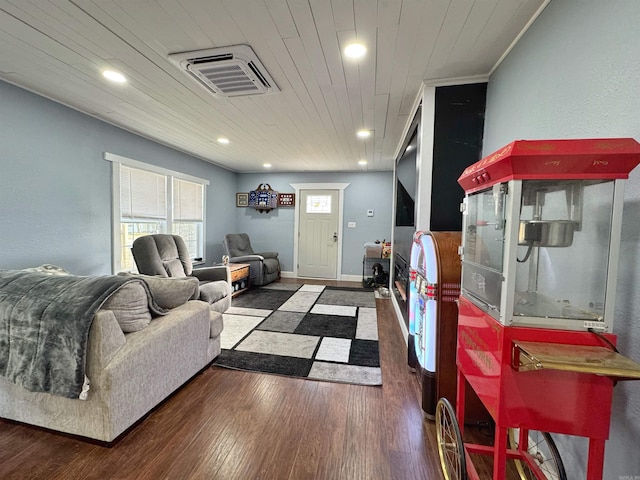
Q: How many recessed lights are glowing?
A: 6